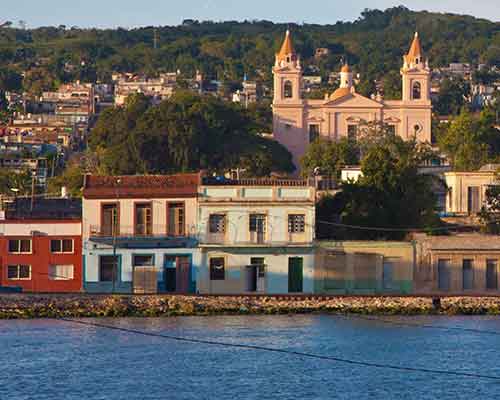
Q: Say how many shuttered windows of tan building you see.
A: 3